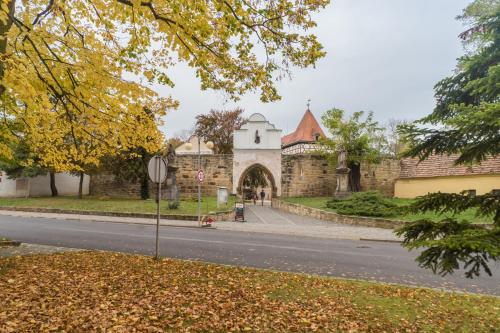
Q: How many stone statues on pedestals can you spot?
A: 2